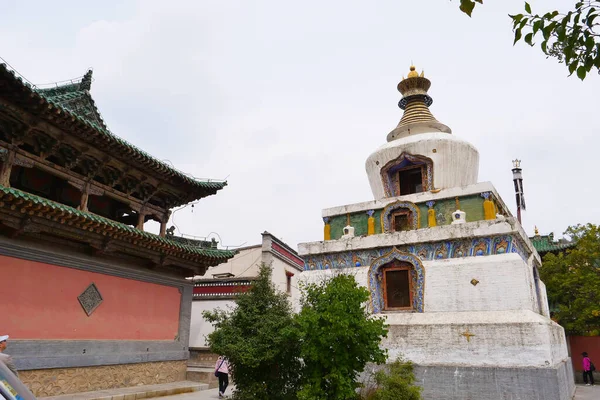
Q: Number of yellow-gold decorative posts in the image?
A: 4